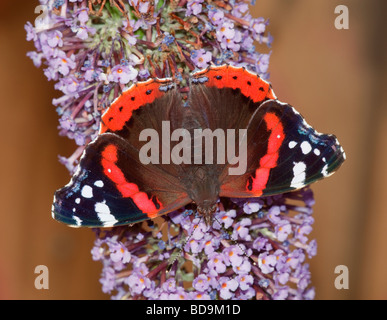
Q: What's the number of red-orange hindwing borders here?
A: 2